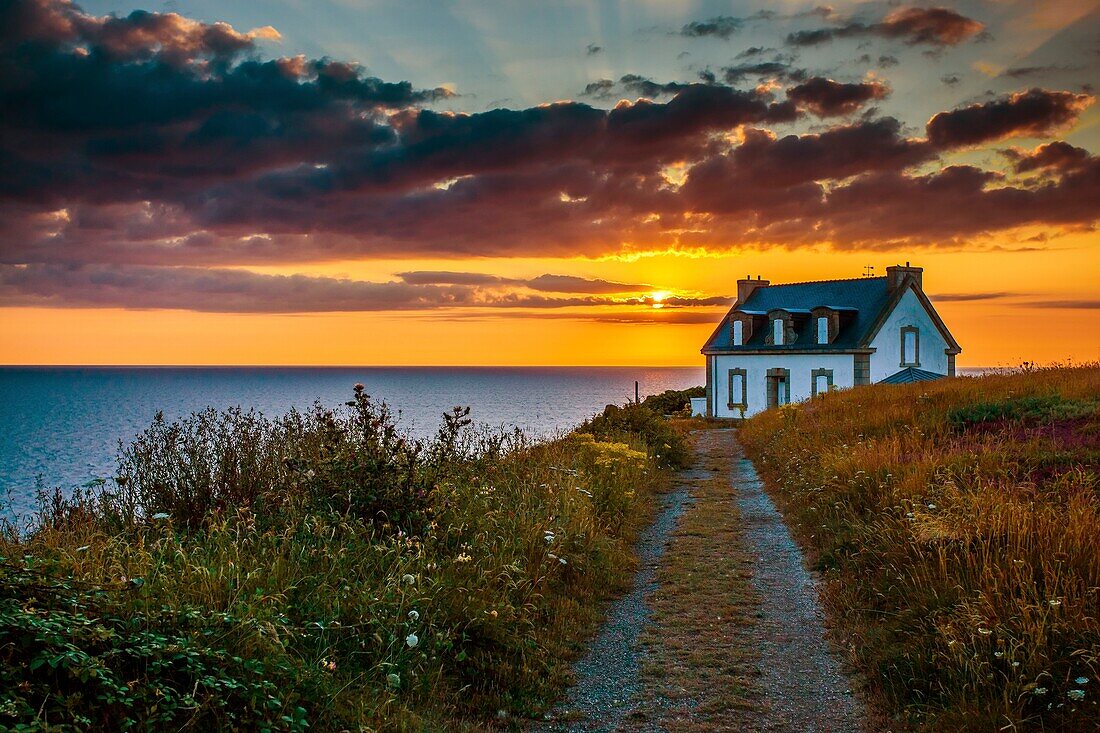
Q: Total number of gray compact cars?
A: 0